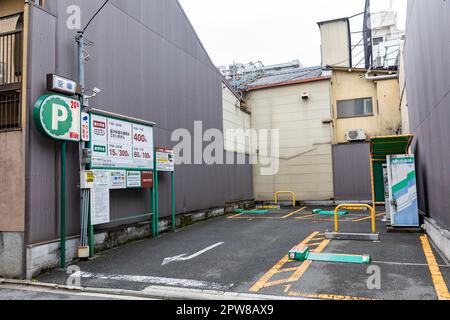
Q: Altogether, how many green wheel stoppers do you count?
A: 3